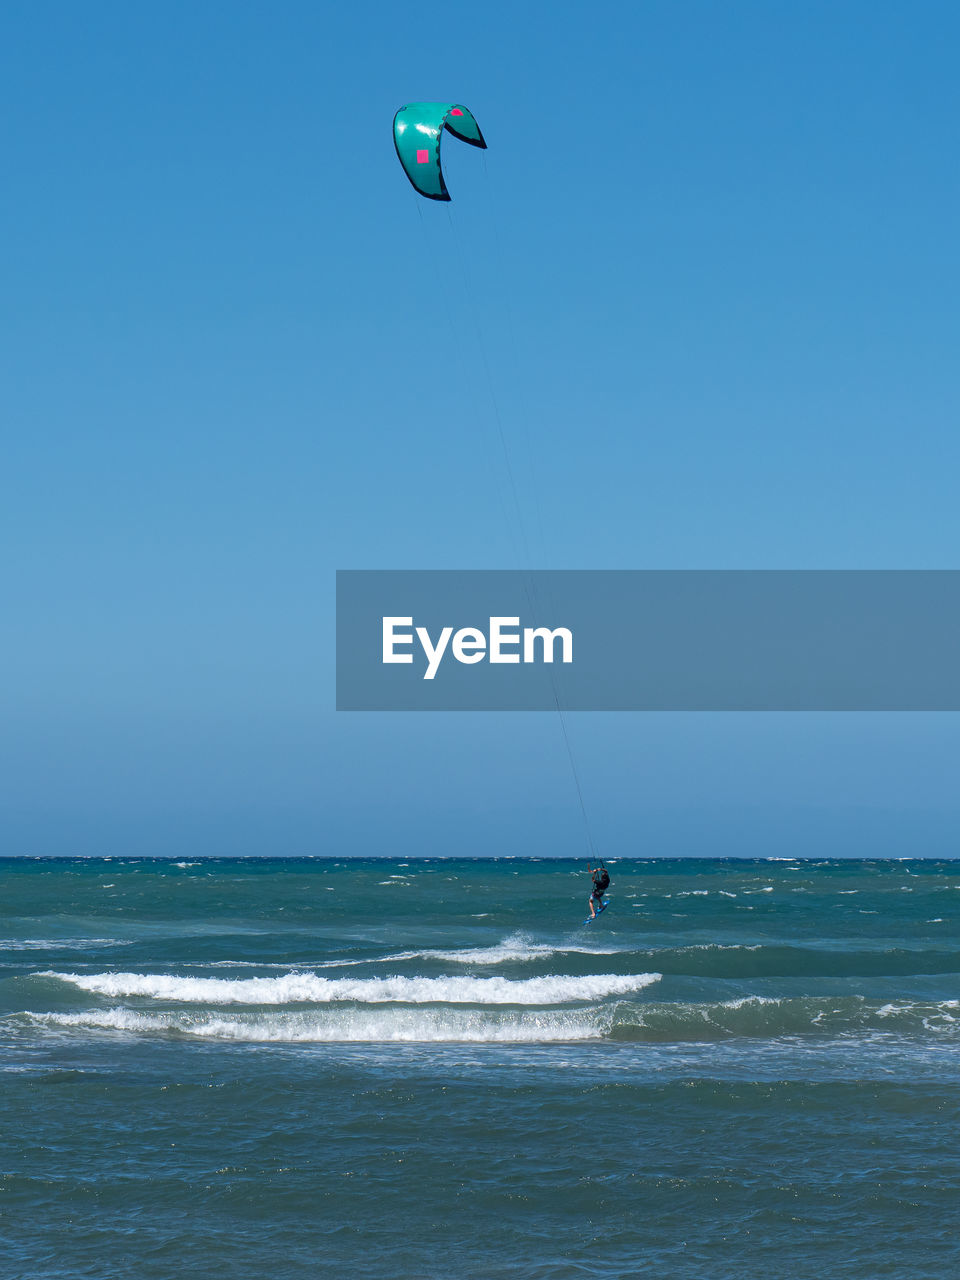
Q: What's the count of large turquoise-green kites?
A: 1